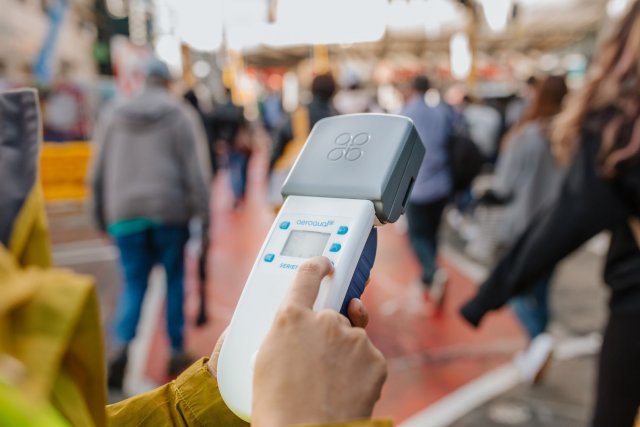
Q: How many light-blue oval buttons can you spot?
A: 4